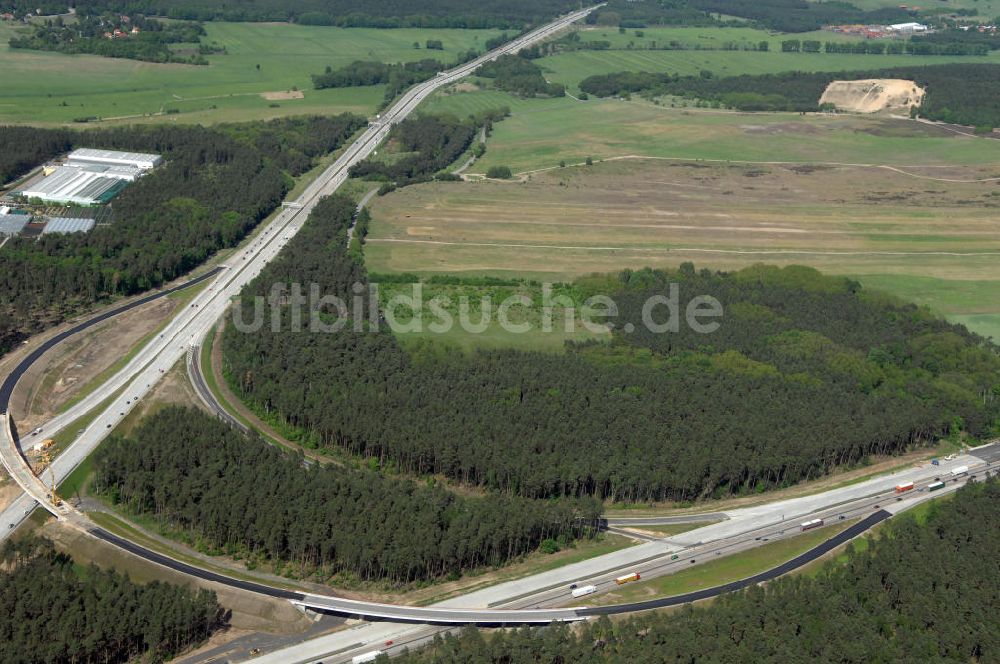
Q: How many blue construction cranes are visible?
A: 0